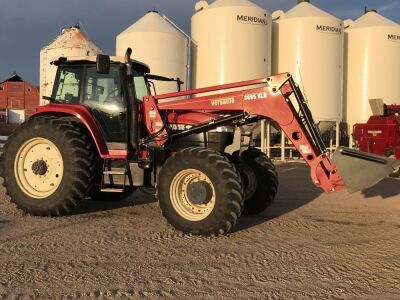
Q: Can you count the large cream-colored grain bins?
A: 5